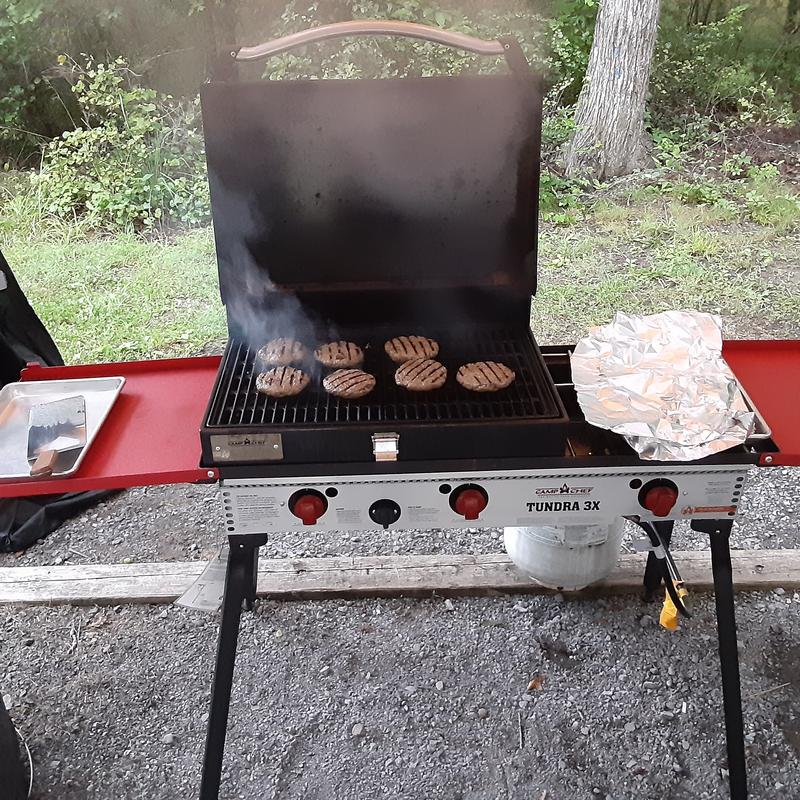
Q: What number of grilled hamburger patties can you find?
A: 7